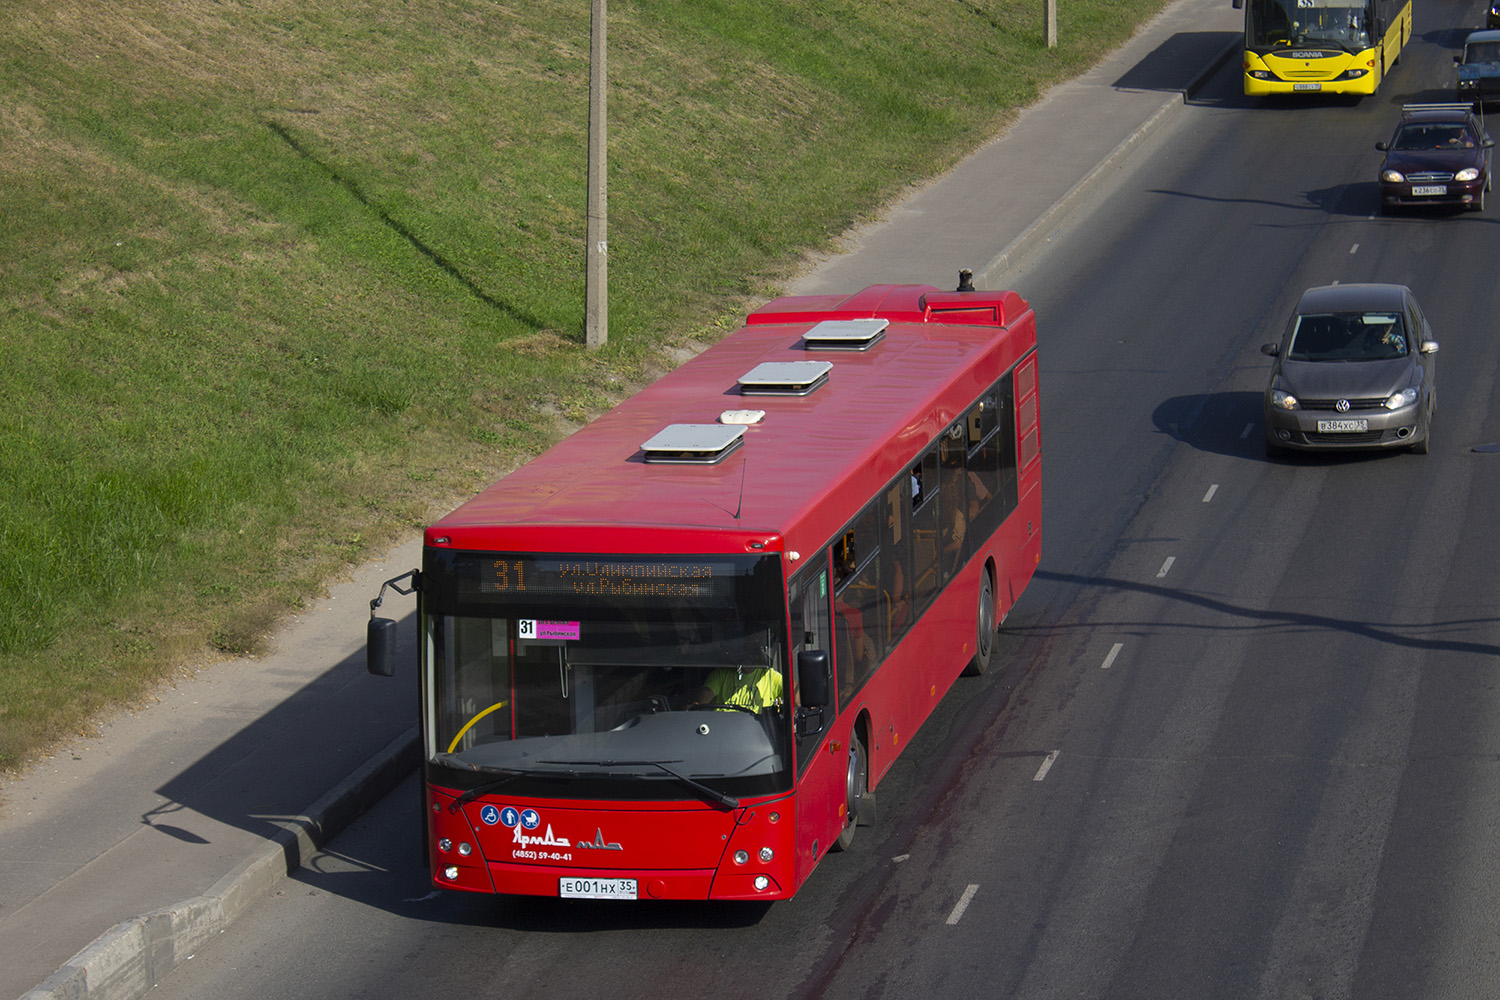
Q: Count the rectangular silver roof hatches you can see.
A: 3